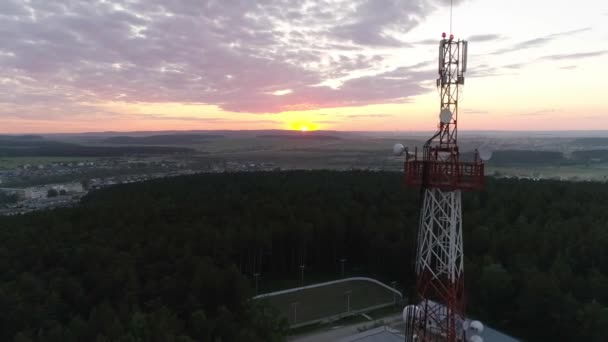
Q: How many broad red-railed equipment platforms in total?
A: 1